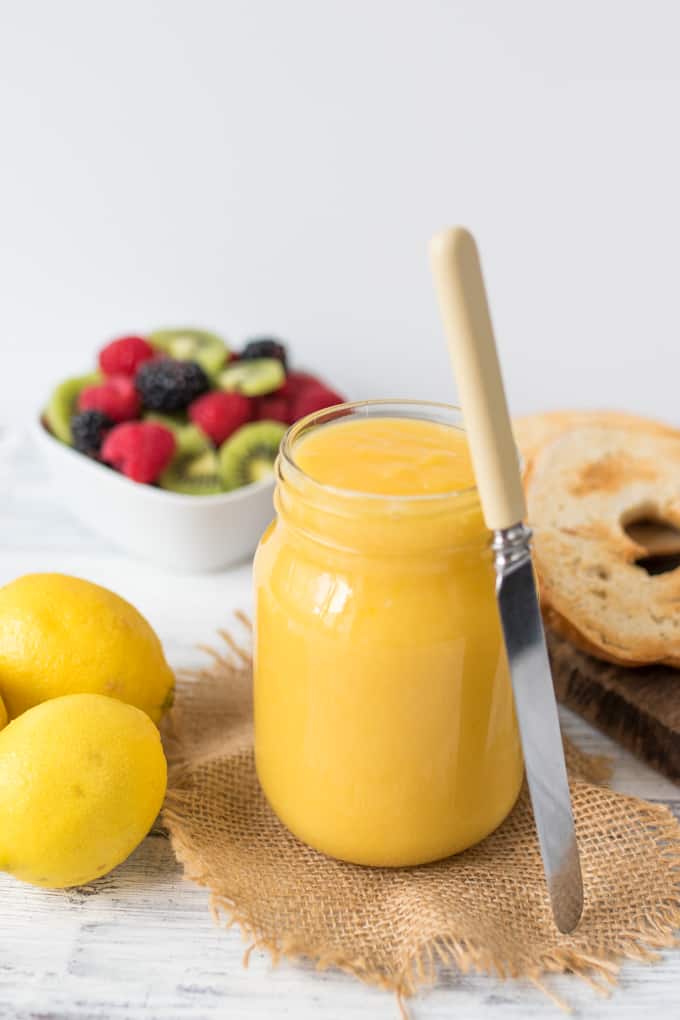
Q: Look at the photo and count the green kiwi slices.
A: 5